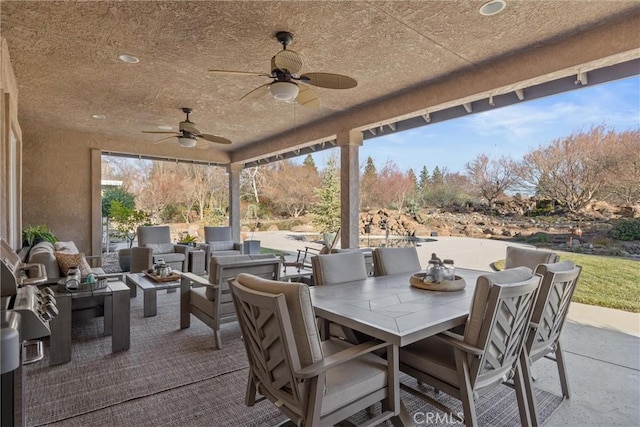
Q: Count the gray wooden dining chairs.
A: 6